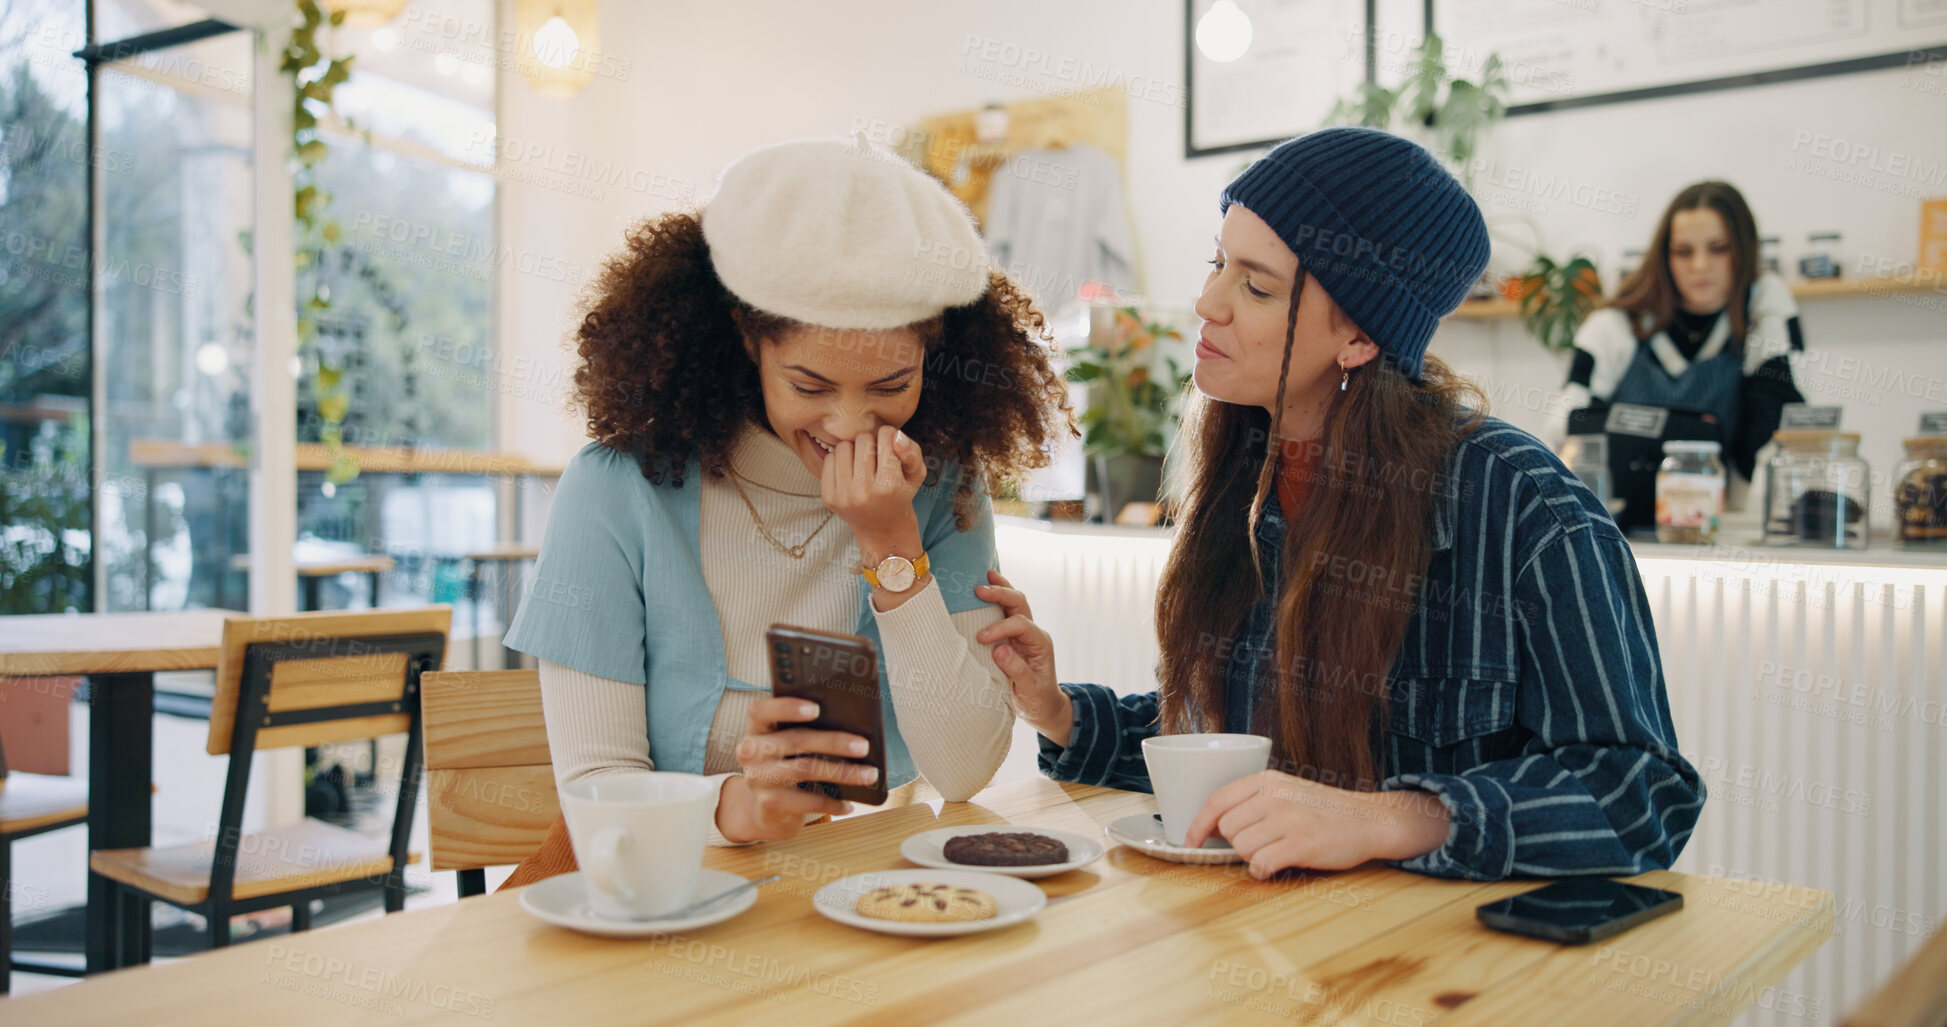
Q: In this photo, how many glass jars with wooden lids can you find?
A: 2